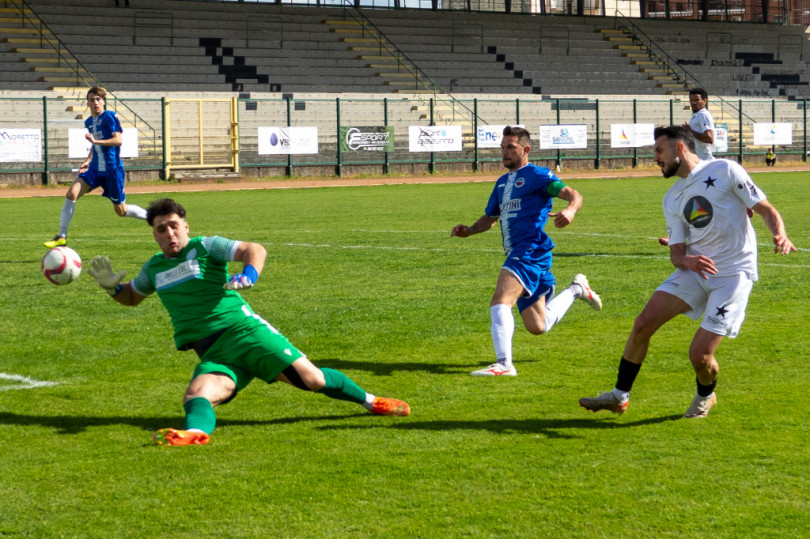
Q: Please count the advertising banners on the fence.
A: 10